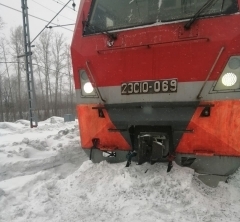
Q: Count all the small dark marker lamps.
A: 2